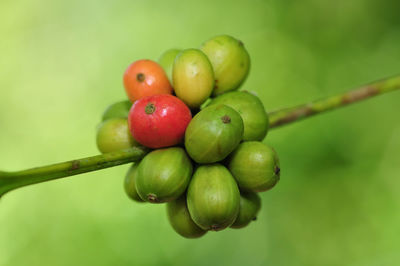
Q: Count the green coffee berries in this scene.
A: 13